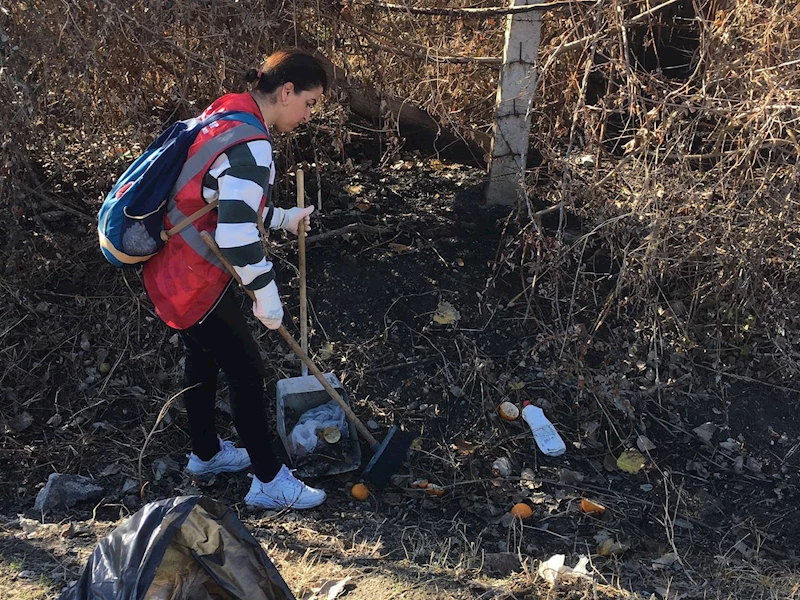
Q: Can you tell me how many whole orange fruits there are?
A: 2